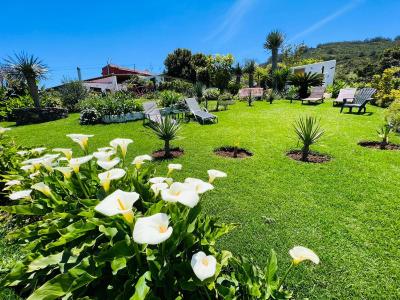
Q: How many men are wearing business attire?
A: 0